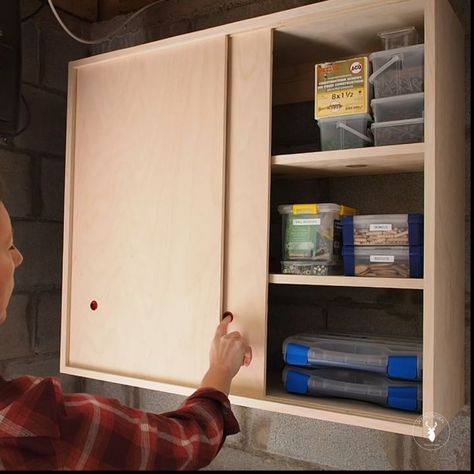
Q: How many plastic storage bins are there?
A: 11